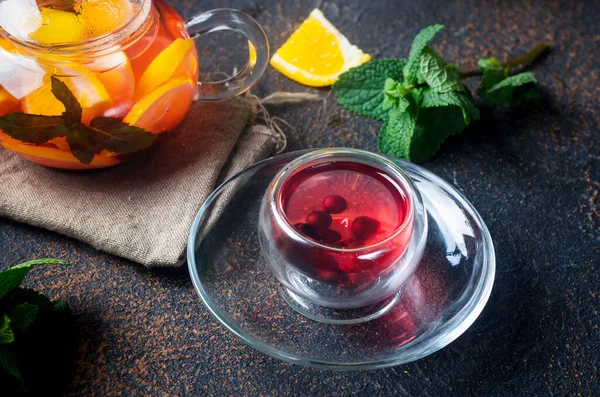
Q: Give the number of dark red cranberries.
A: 5